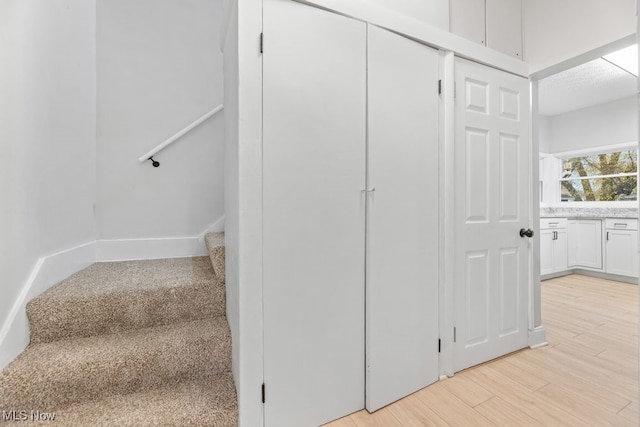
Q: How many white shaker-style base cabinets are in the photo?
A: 3